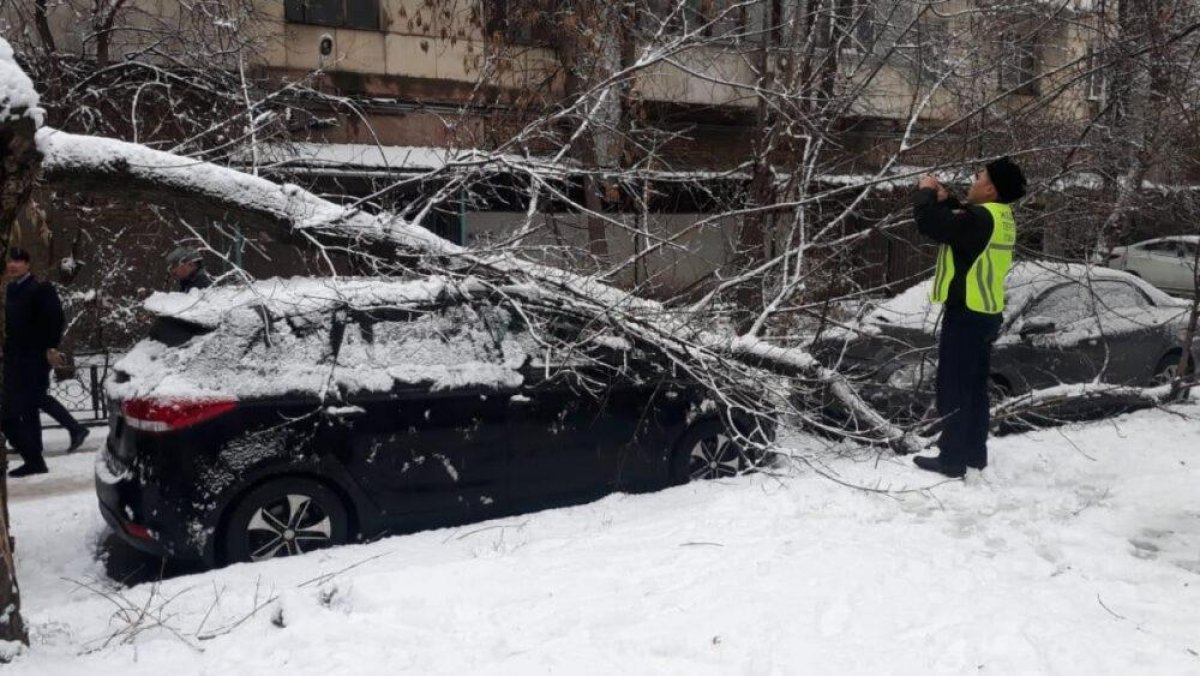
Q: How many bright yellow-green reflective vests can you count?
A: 1